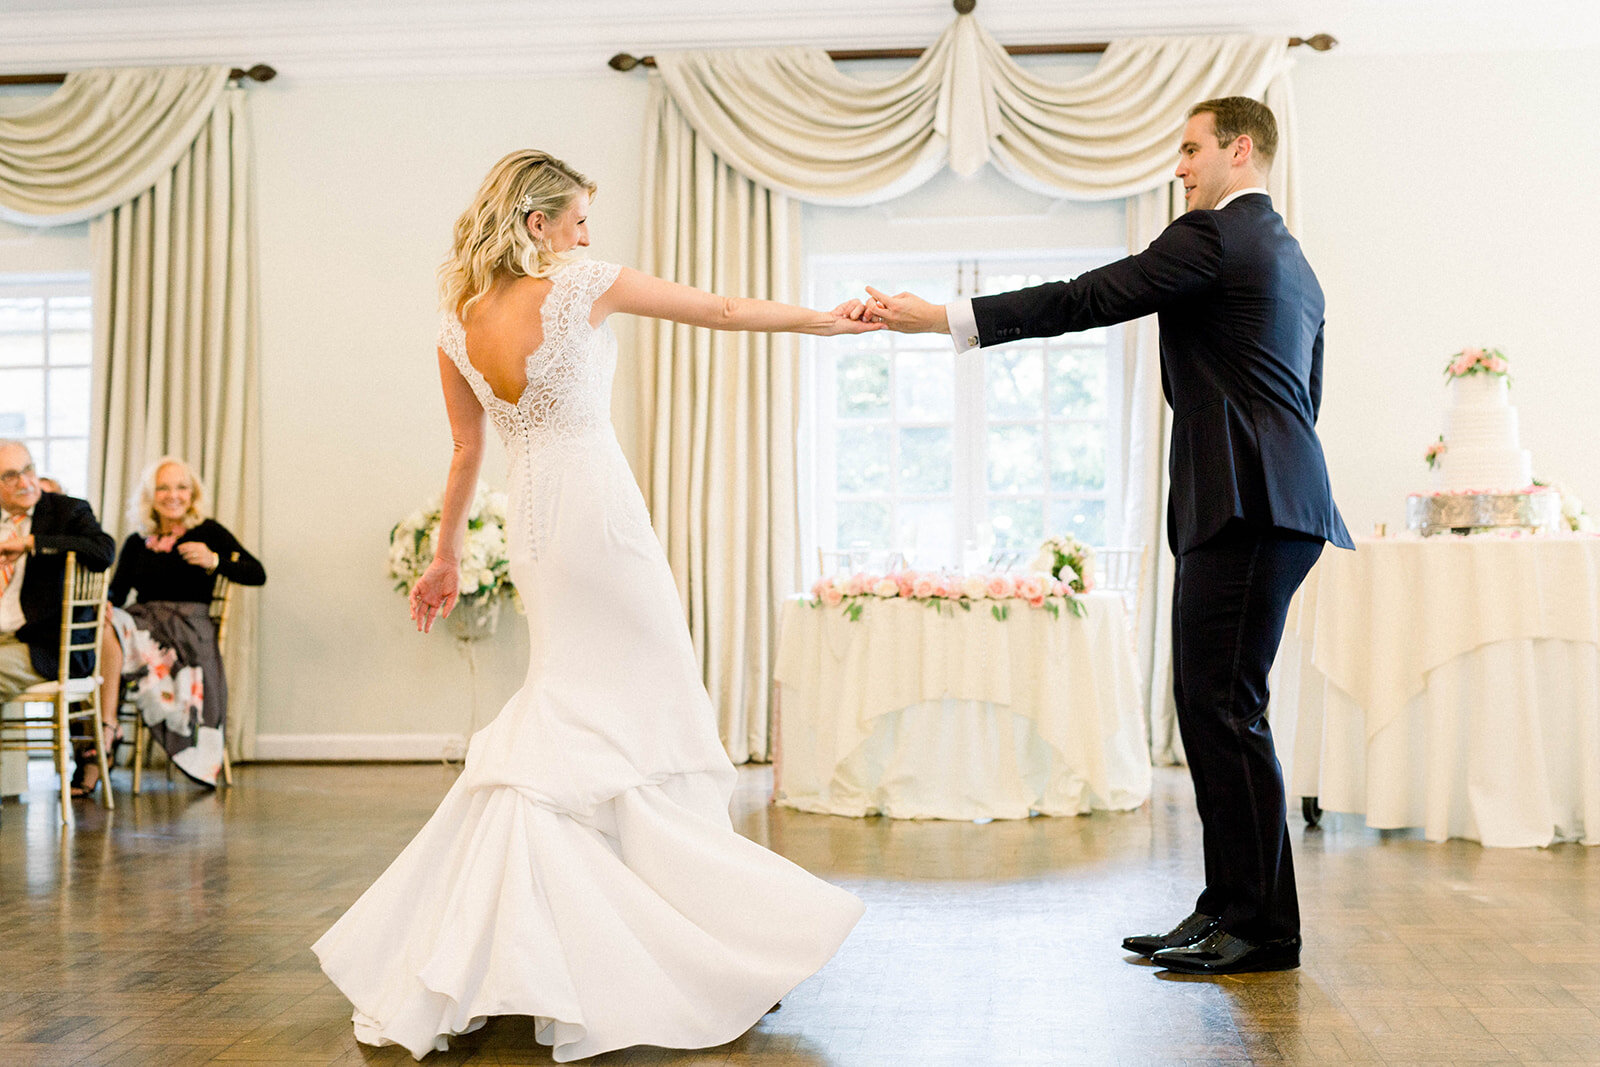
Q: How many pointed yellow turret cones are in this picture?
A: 0